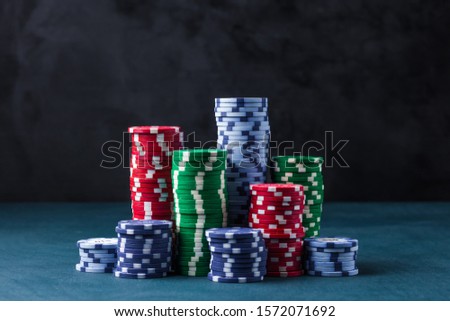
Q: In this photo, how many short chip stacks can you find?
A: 4